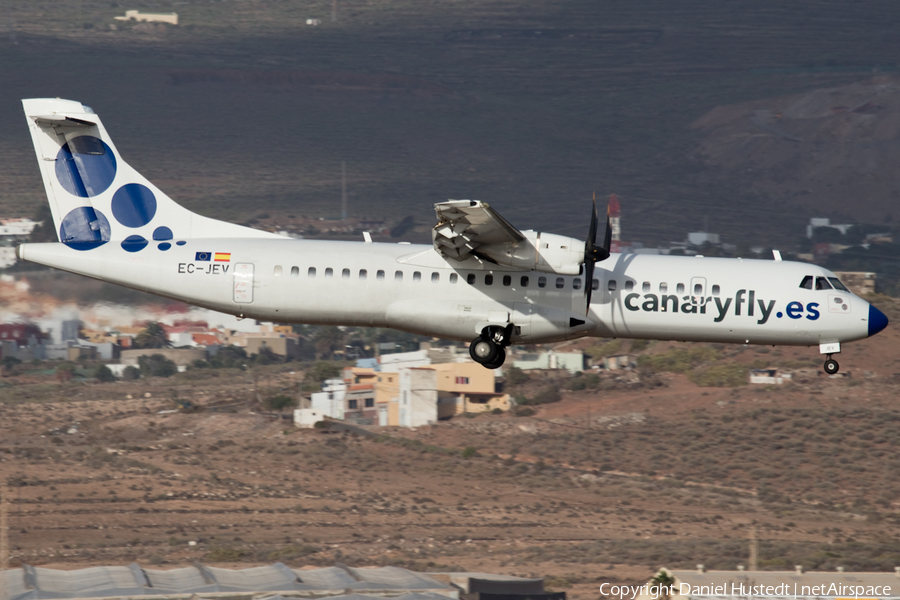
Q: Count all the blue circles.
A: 7